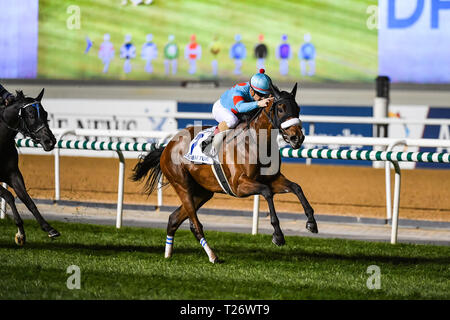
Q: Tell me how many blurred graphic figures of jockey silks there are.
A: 10